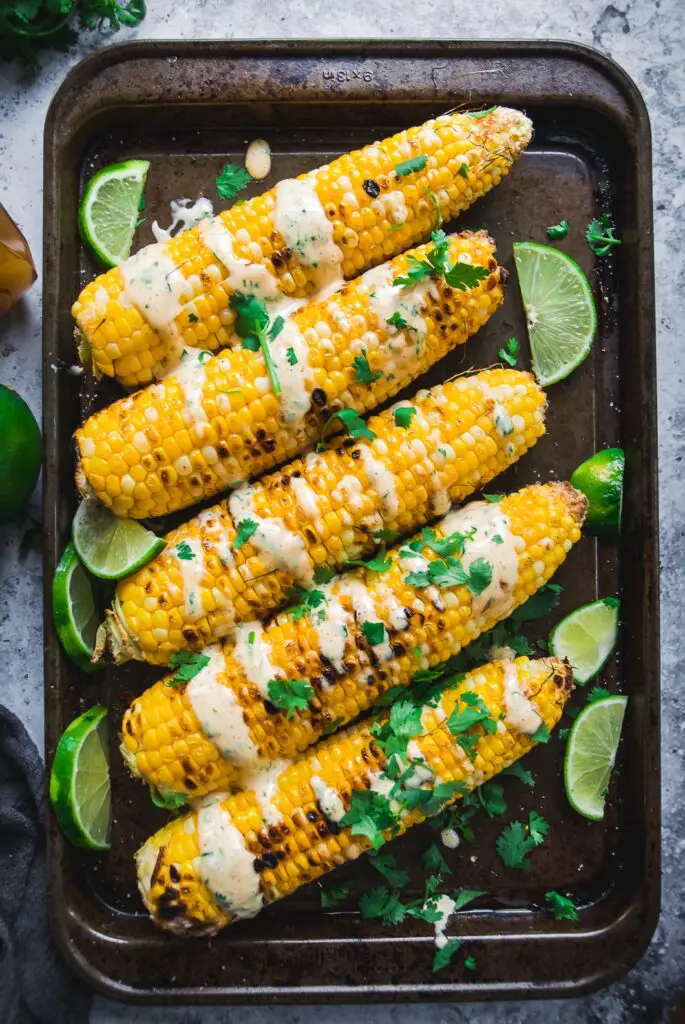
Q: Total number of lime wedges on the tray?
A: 8